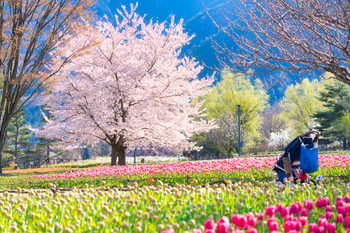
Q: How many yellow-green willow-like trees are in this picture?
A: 2